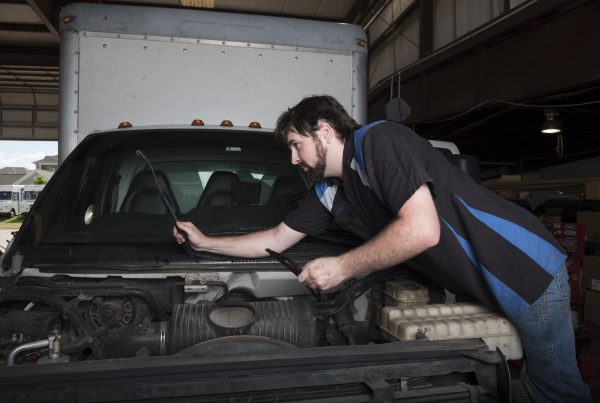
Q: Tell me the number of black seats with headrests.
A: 3